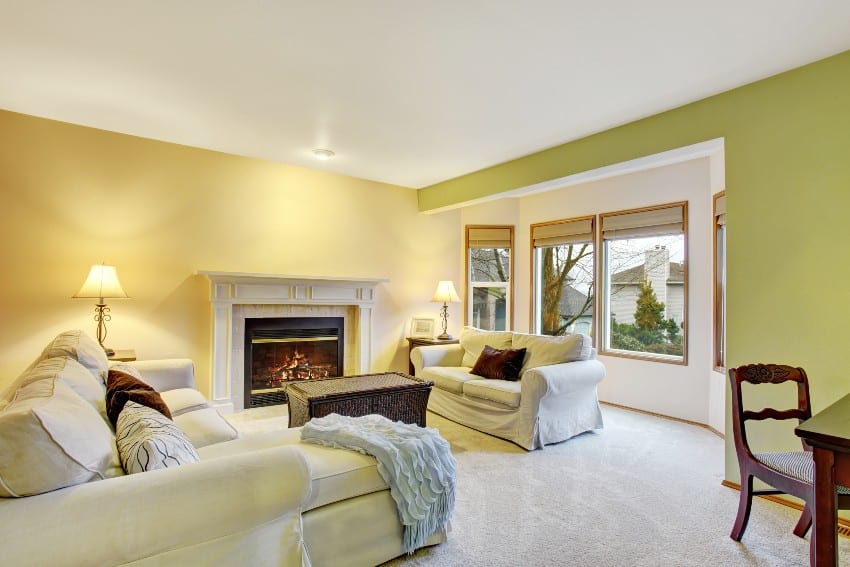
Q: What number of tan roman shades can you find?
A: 4